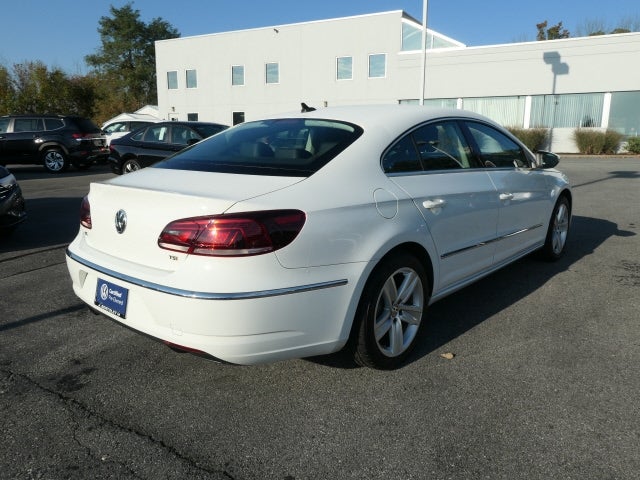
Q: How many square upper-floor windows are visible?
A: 6